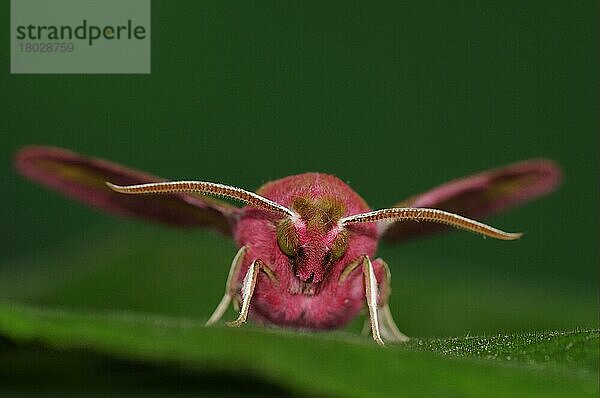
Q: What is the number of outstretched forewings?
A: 2